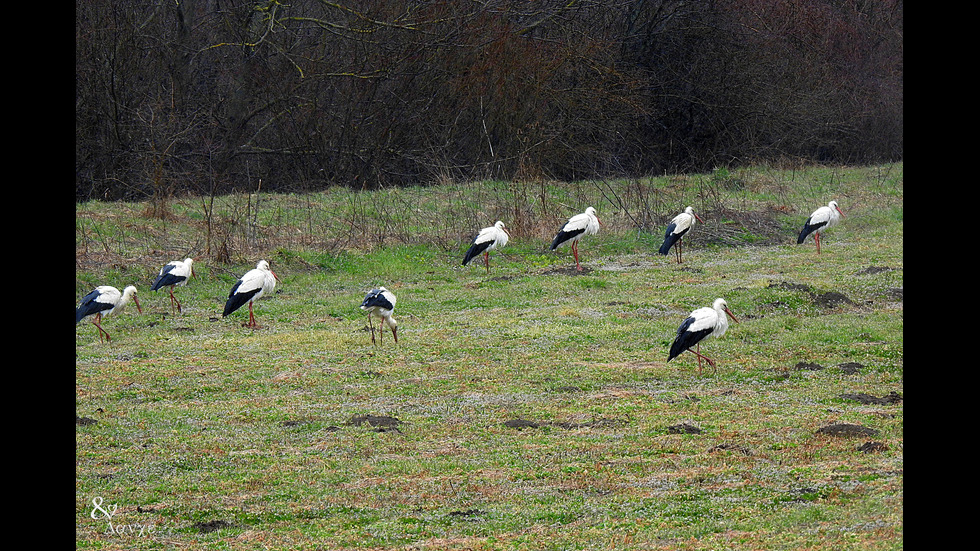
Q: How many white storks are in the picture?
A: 9